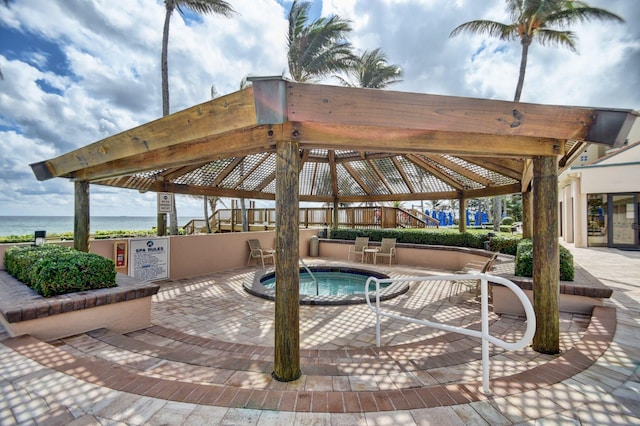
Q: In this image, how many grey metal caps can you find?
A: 3